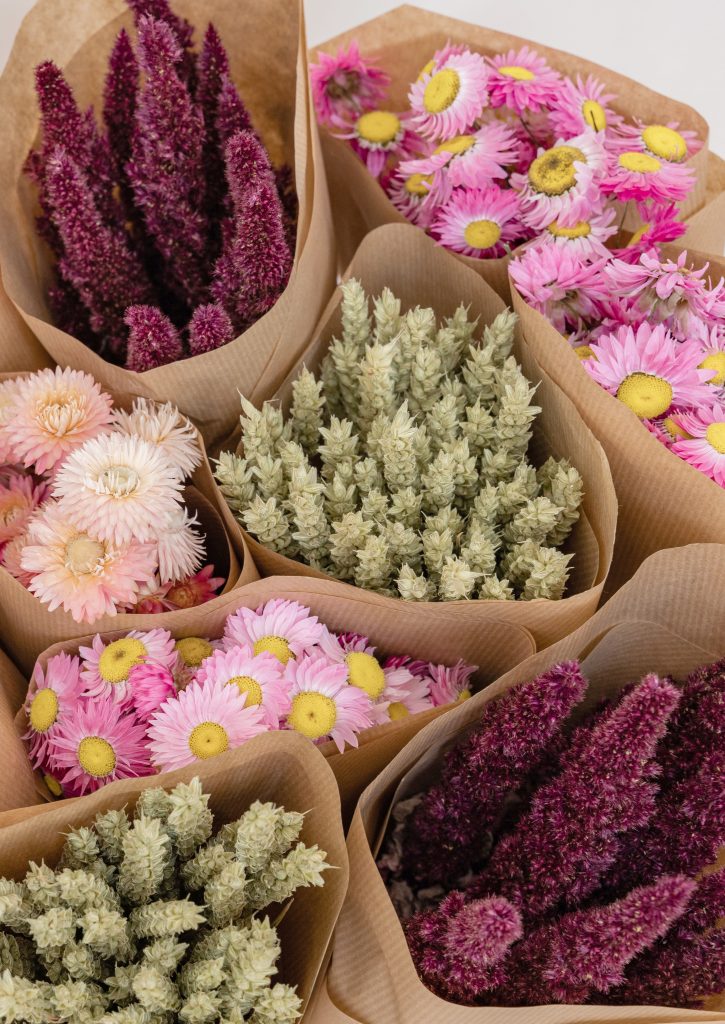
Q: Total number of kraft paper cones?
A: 8